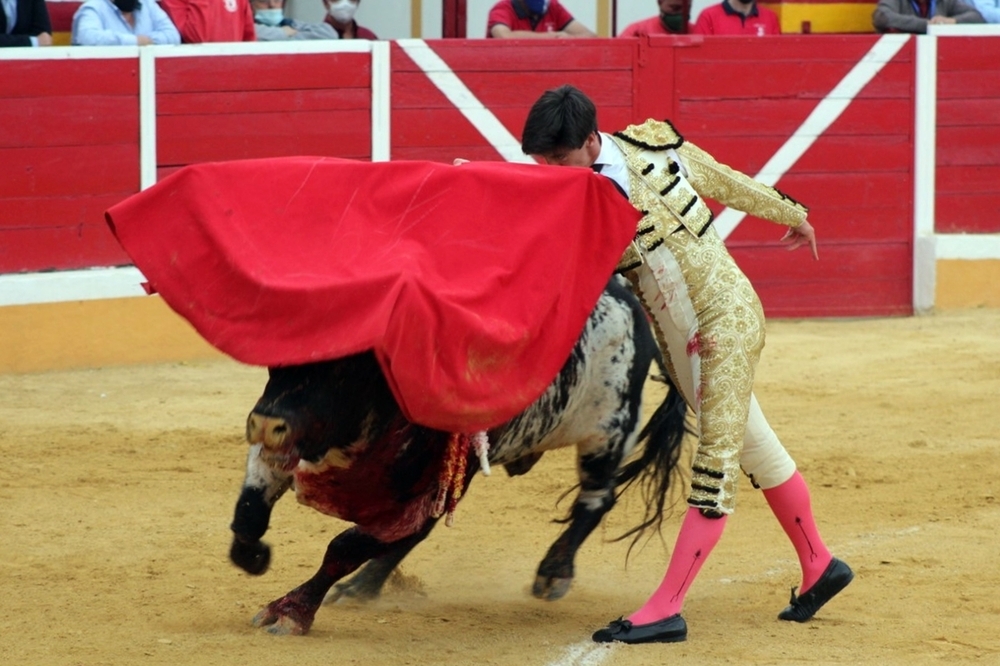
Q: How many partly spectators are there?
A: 10